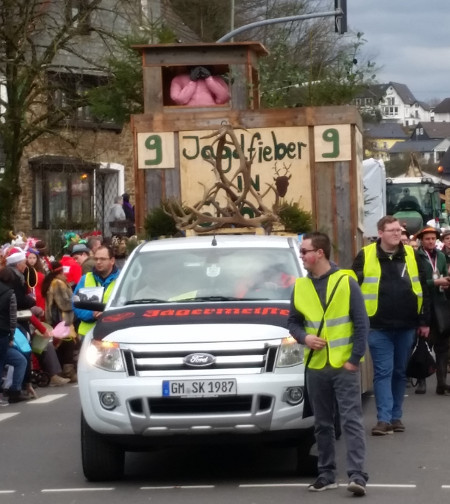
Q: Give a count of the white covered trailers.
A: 1